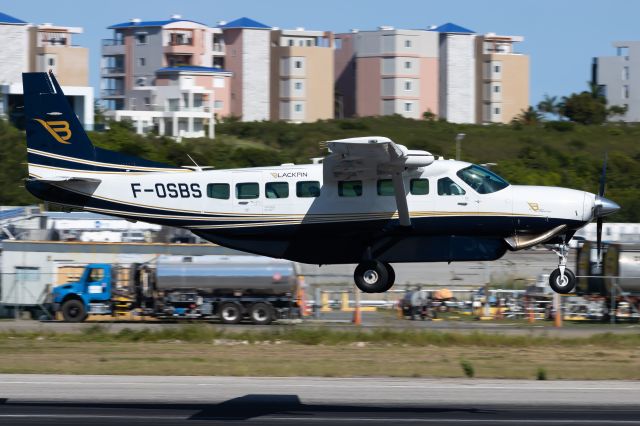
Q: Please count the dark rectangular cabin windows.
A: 7